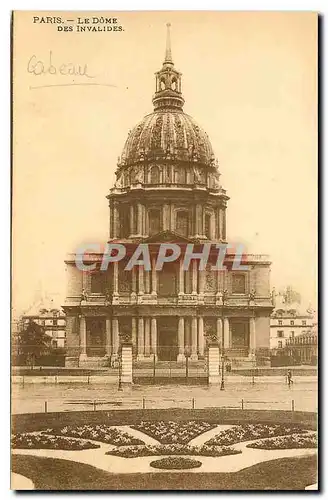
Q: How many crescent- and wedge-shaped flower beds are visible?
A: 6